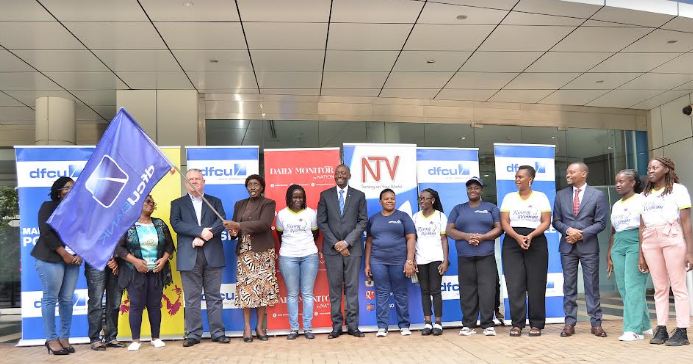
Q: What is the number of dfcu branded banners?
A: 4